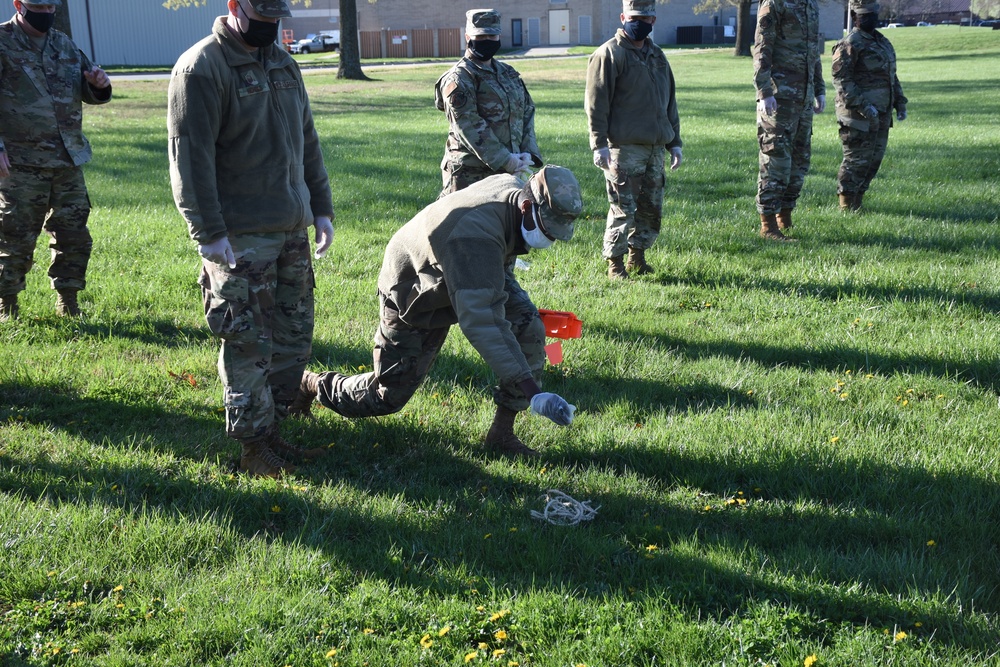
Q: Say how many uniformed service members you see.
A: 7